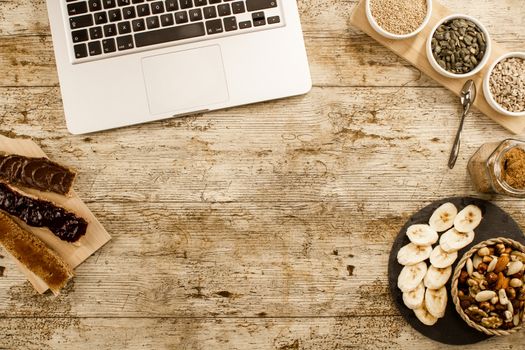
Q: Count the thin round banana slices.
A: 11